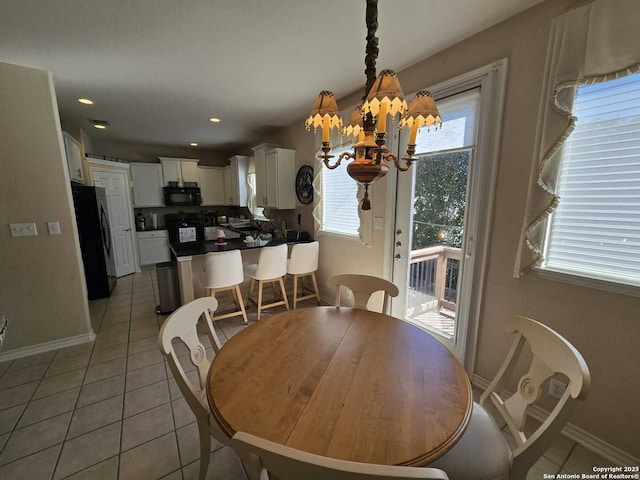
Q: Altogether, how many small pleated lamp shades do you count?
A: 4